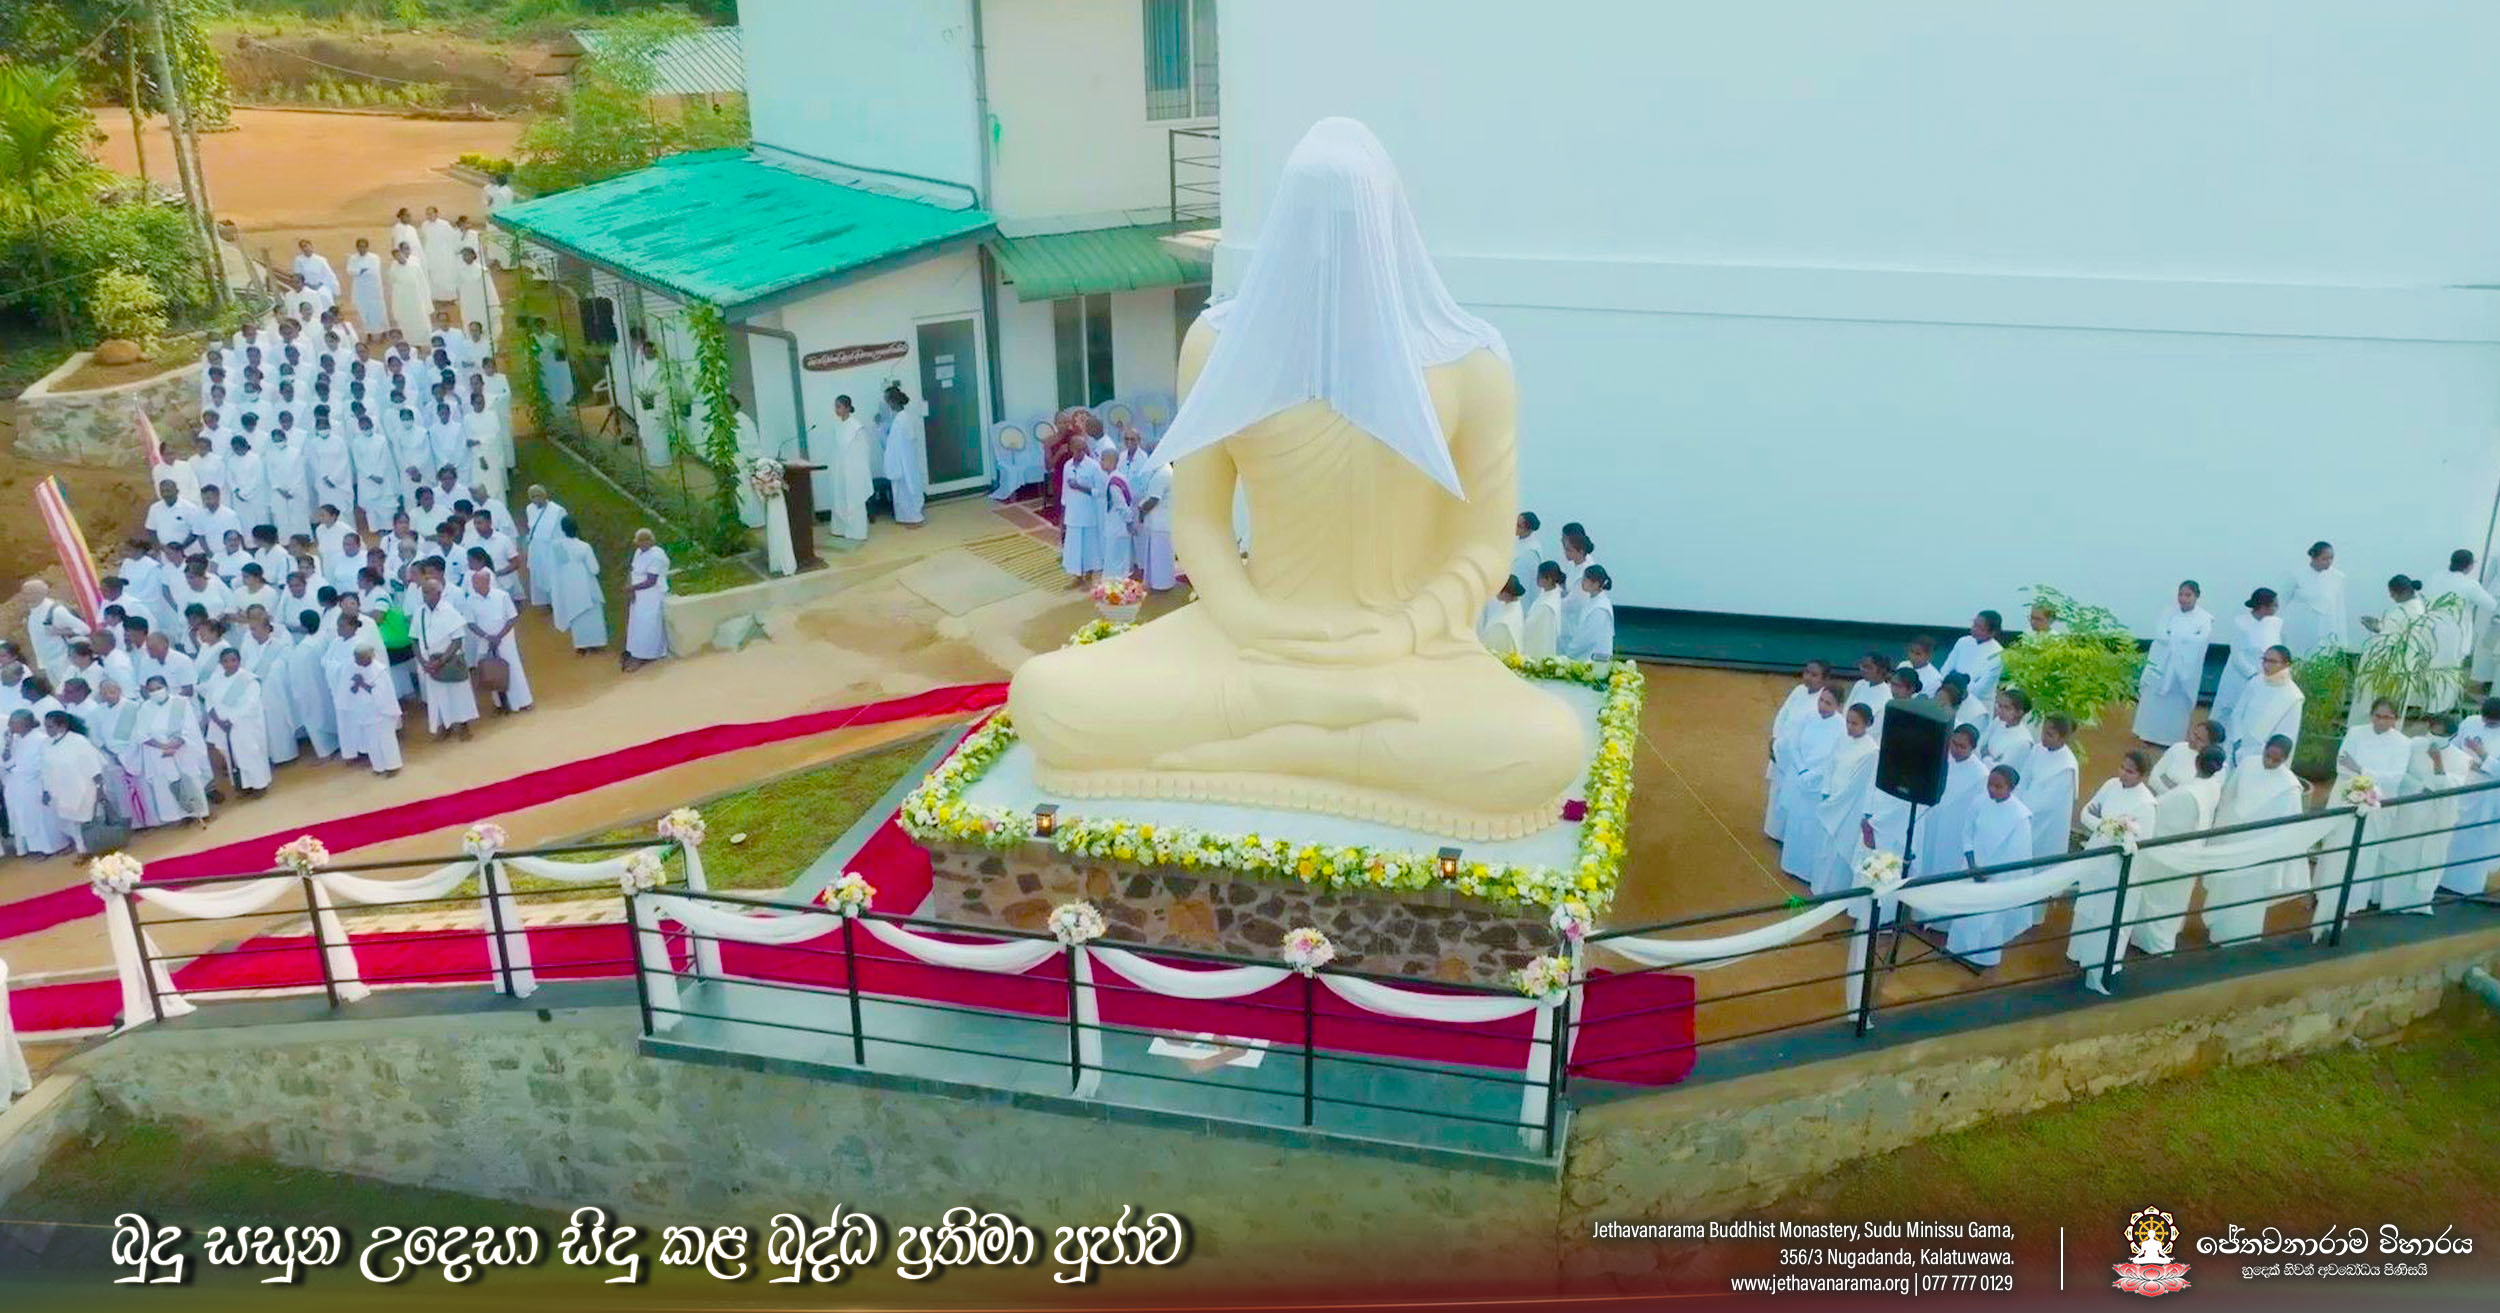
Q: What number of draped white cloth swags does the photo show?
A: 10